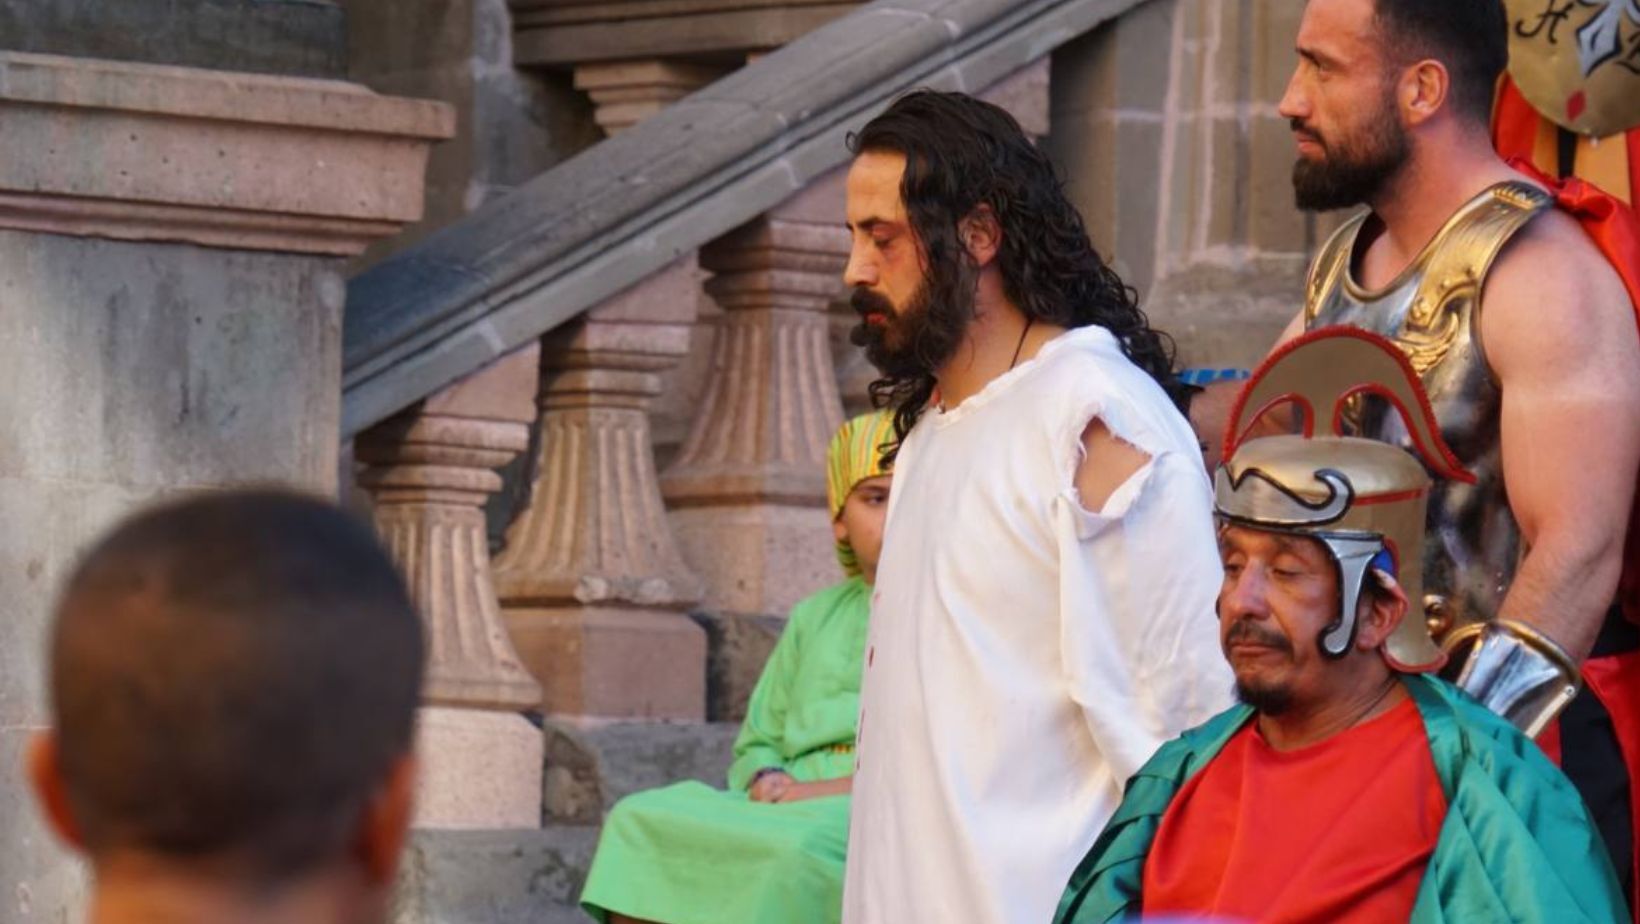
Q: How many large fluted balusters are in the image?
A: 3